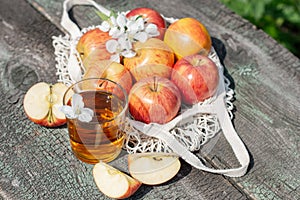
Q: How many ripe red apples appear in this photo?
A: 7